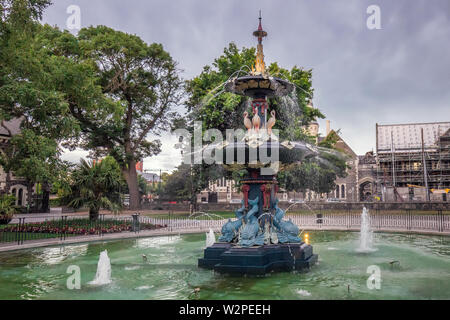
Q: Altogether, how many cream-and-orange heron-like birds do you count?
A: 3